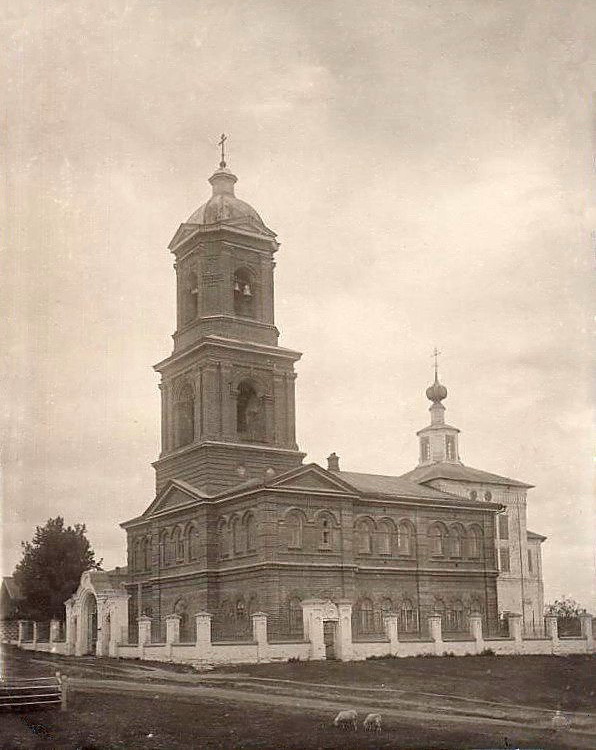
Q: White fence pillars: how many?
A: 13